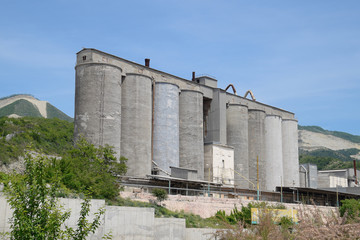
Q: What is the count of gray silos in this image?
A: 8